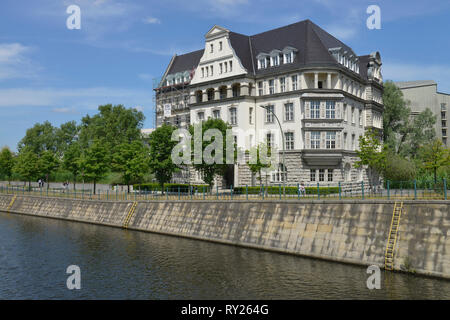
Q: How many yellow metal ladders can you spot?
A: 3